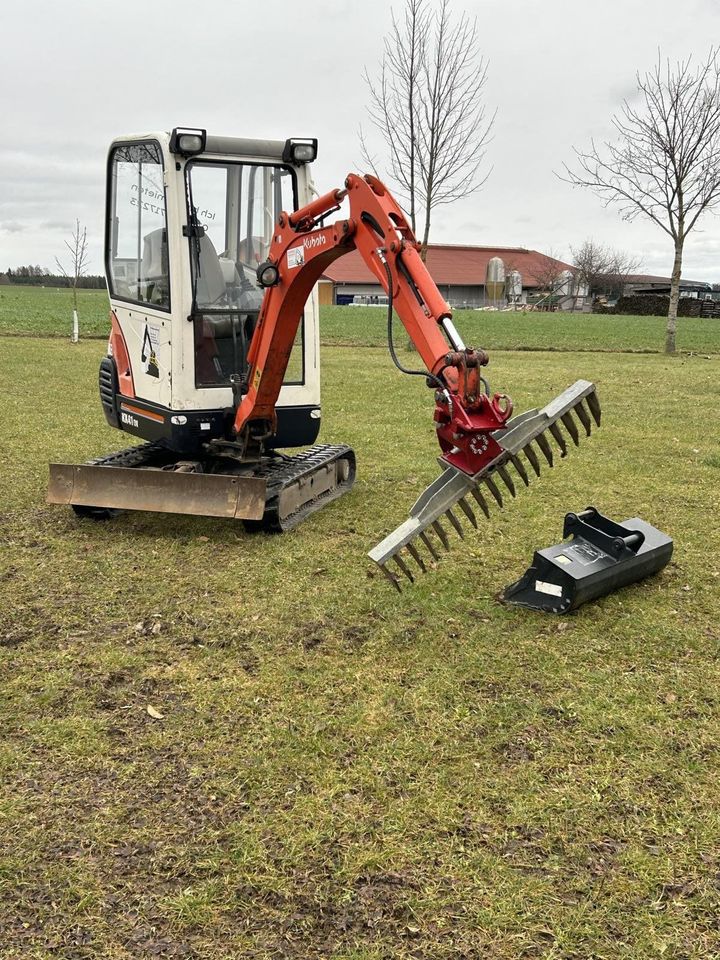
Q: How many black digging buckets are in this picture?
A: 1